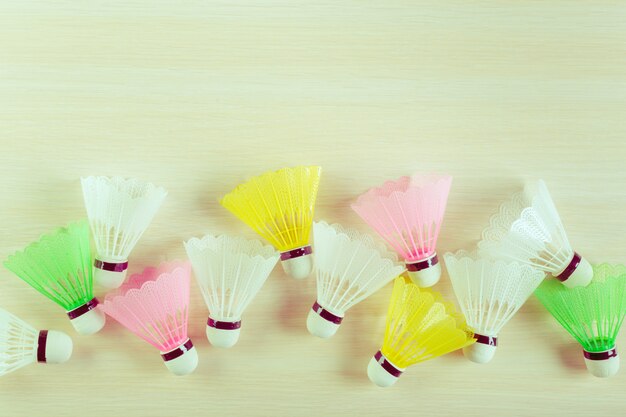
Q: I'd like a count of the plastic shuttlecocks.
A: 12